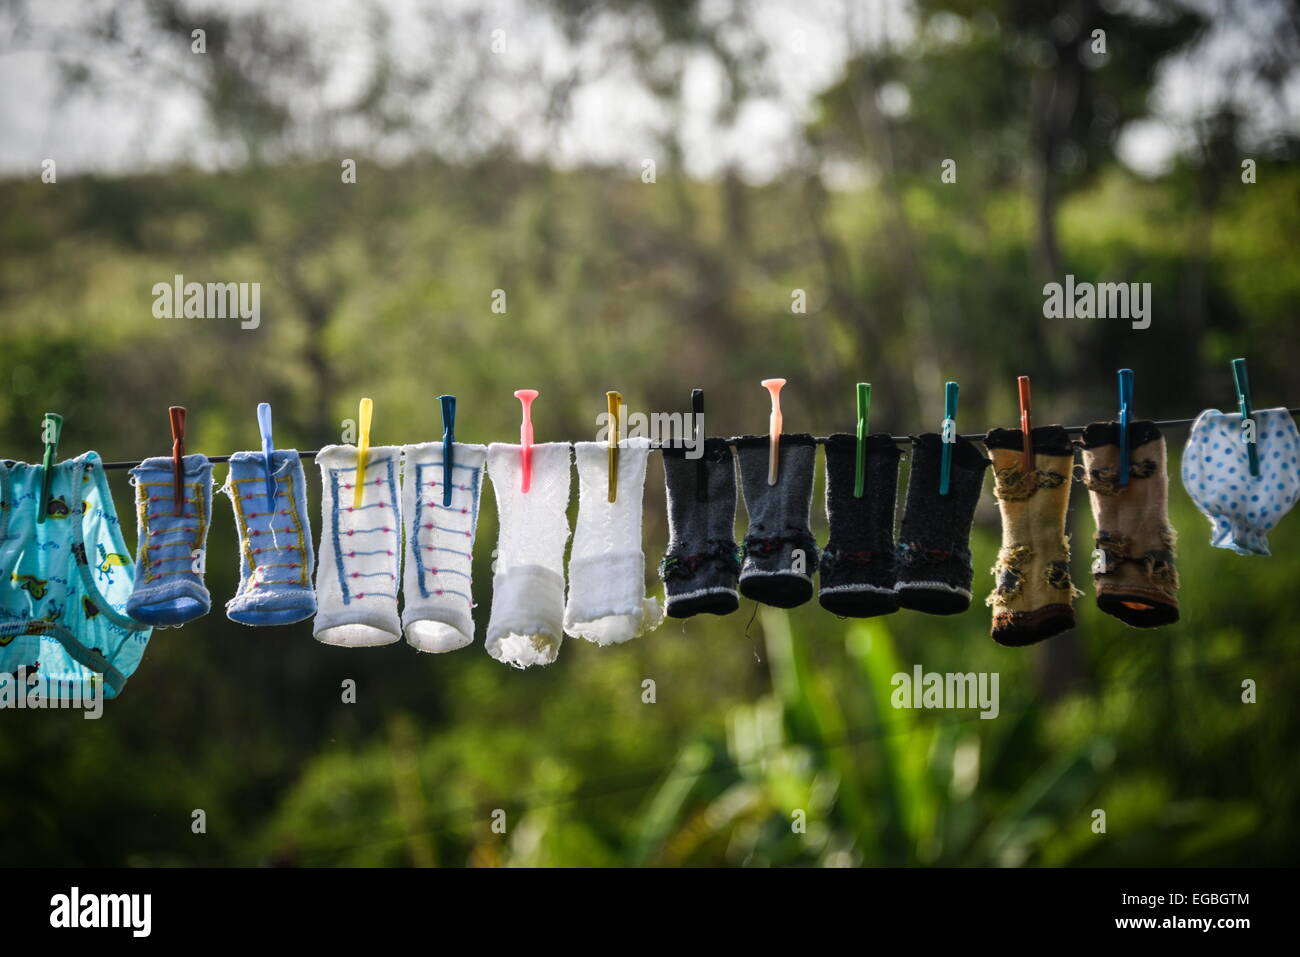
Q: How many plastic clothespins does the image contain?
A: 14